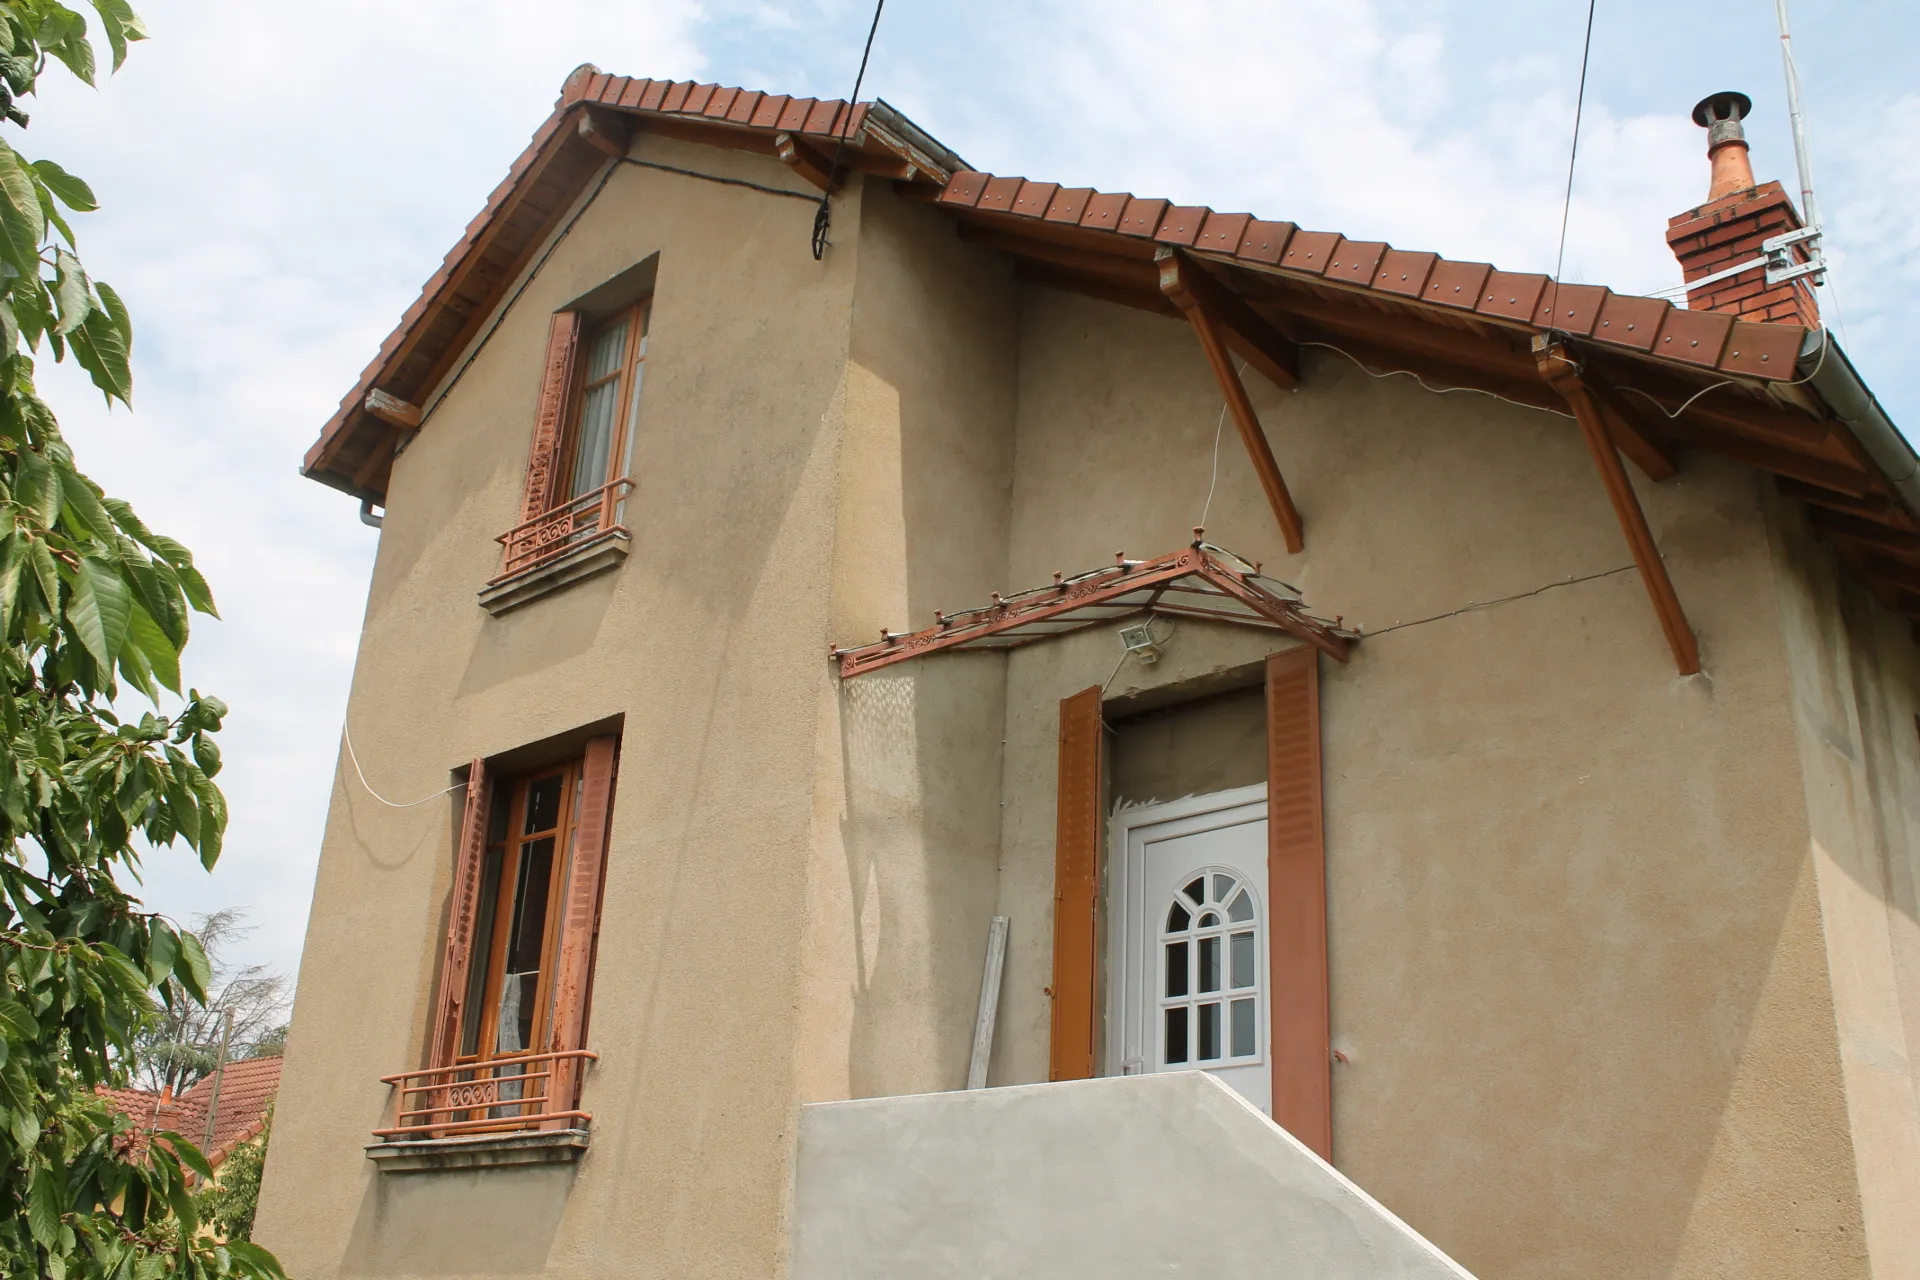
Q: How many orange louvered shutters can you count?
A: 5